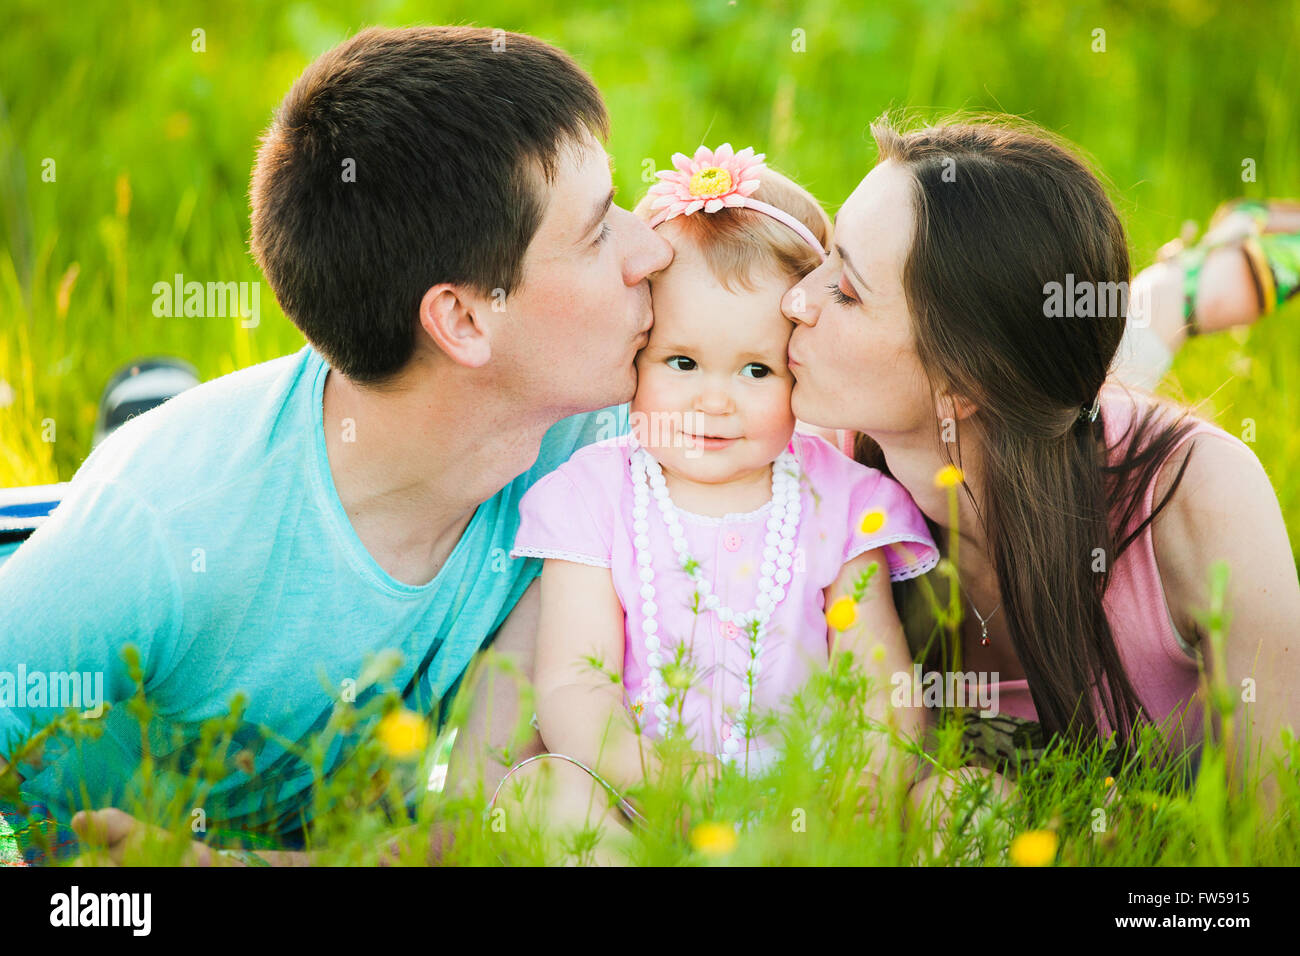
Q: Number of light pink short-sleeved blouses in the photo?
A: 1